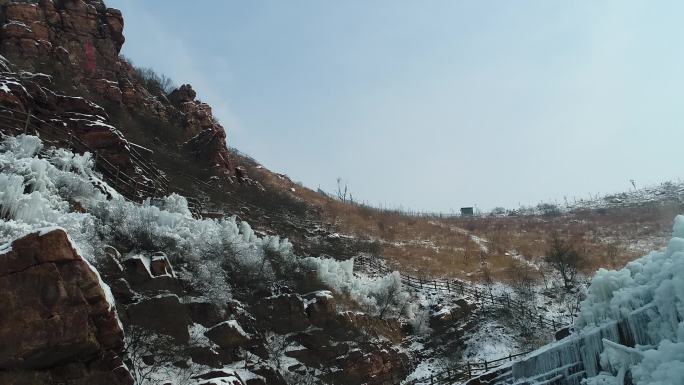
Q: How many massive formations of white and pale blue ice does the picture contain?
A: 2